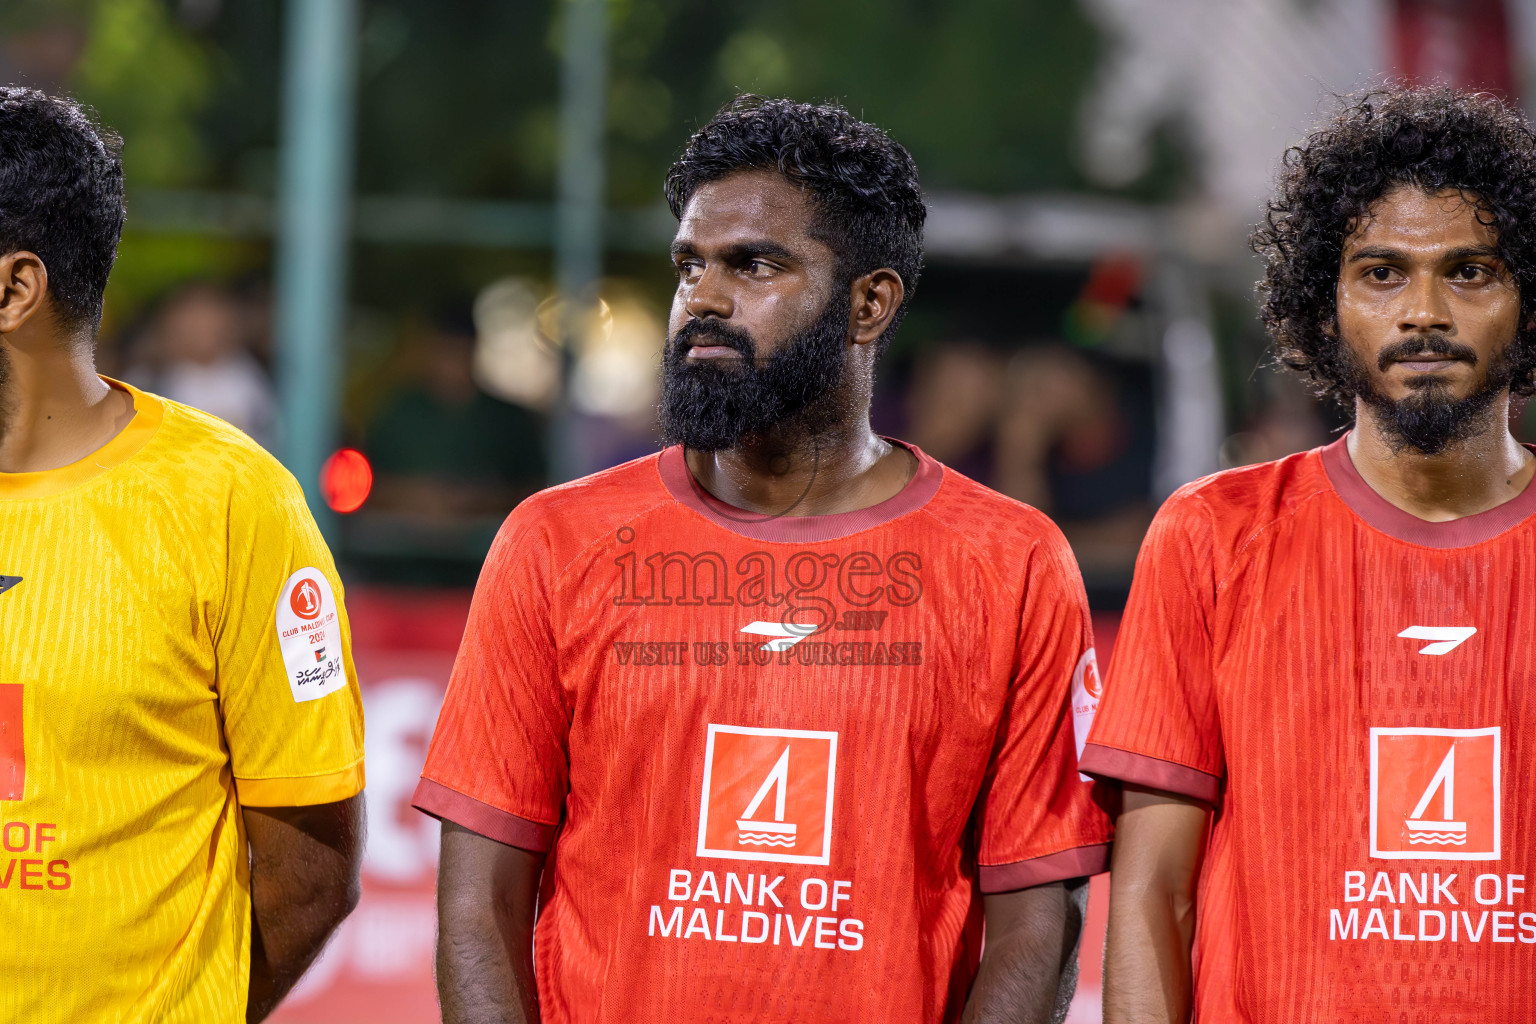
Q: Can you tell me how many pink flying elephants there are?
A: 0